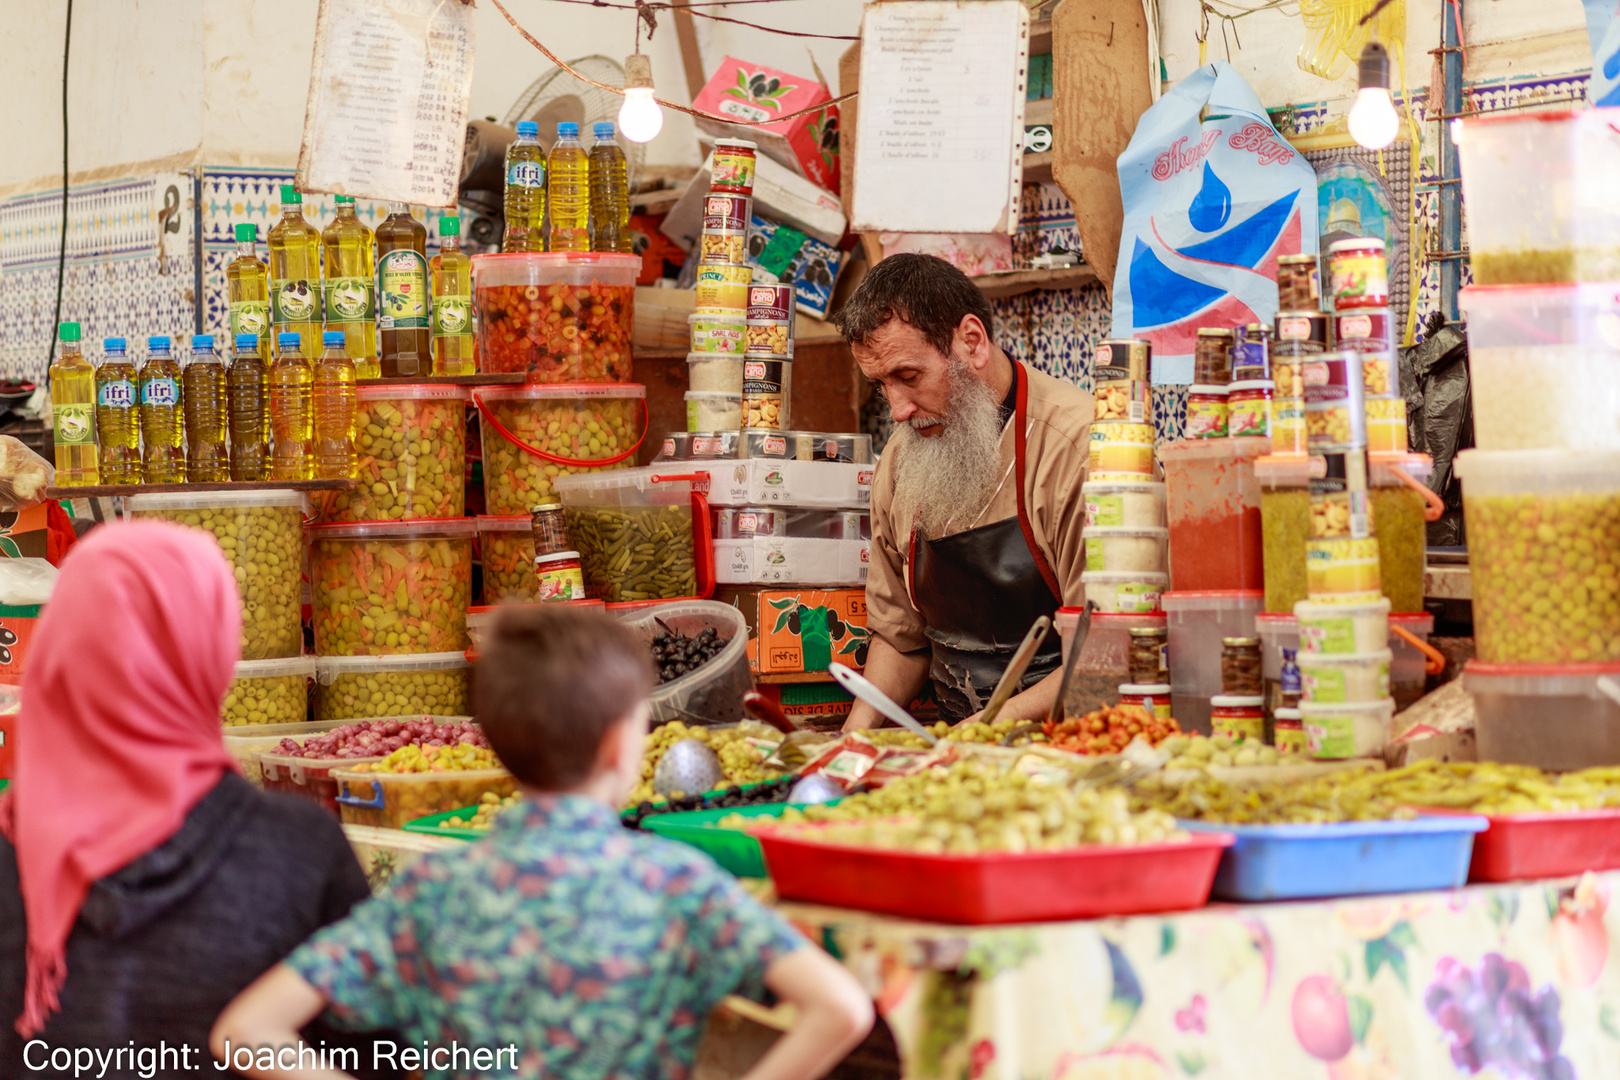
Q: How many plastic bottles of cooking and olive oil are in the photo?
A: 15